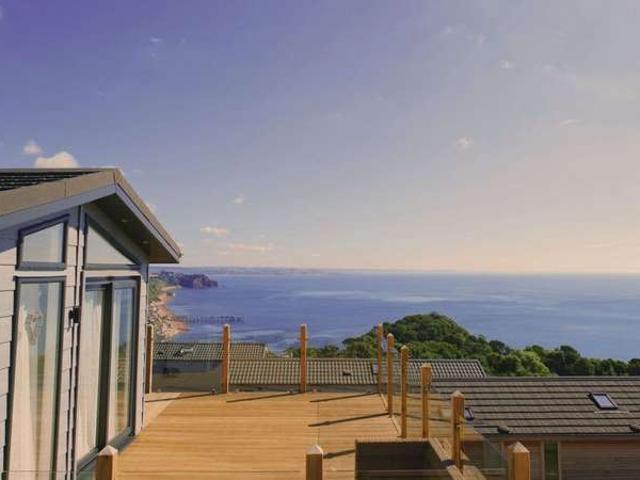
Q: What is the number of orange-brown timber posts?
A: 11